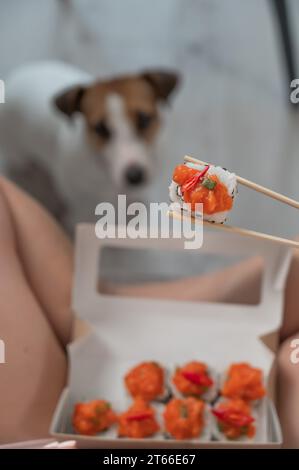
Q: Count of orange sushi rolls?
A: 8